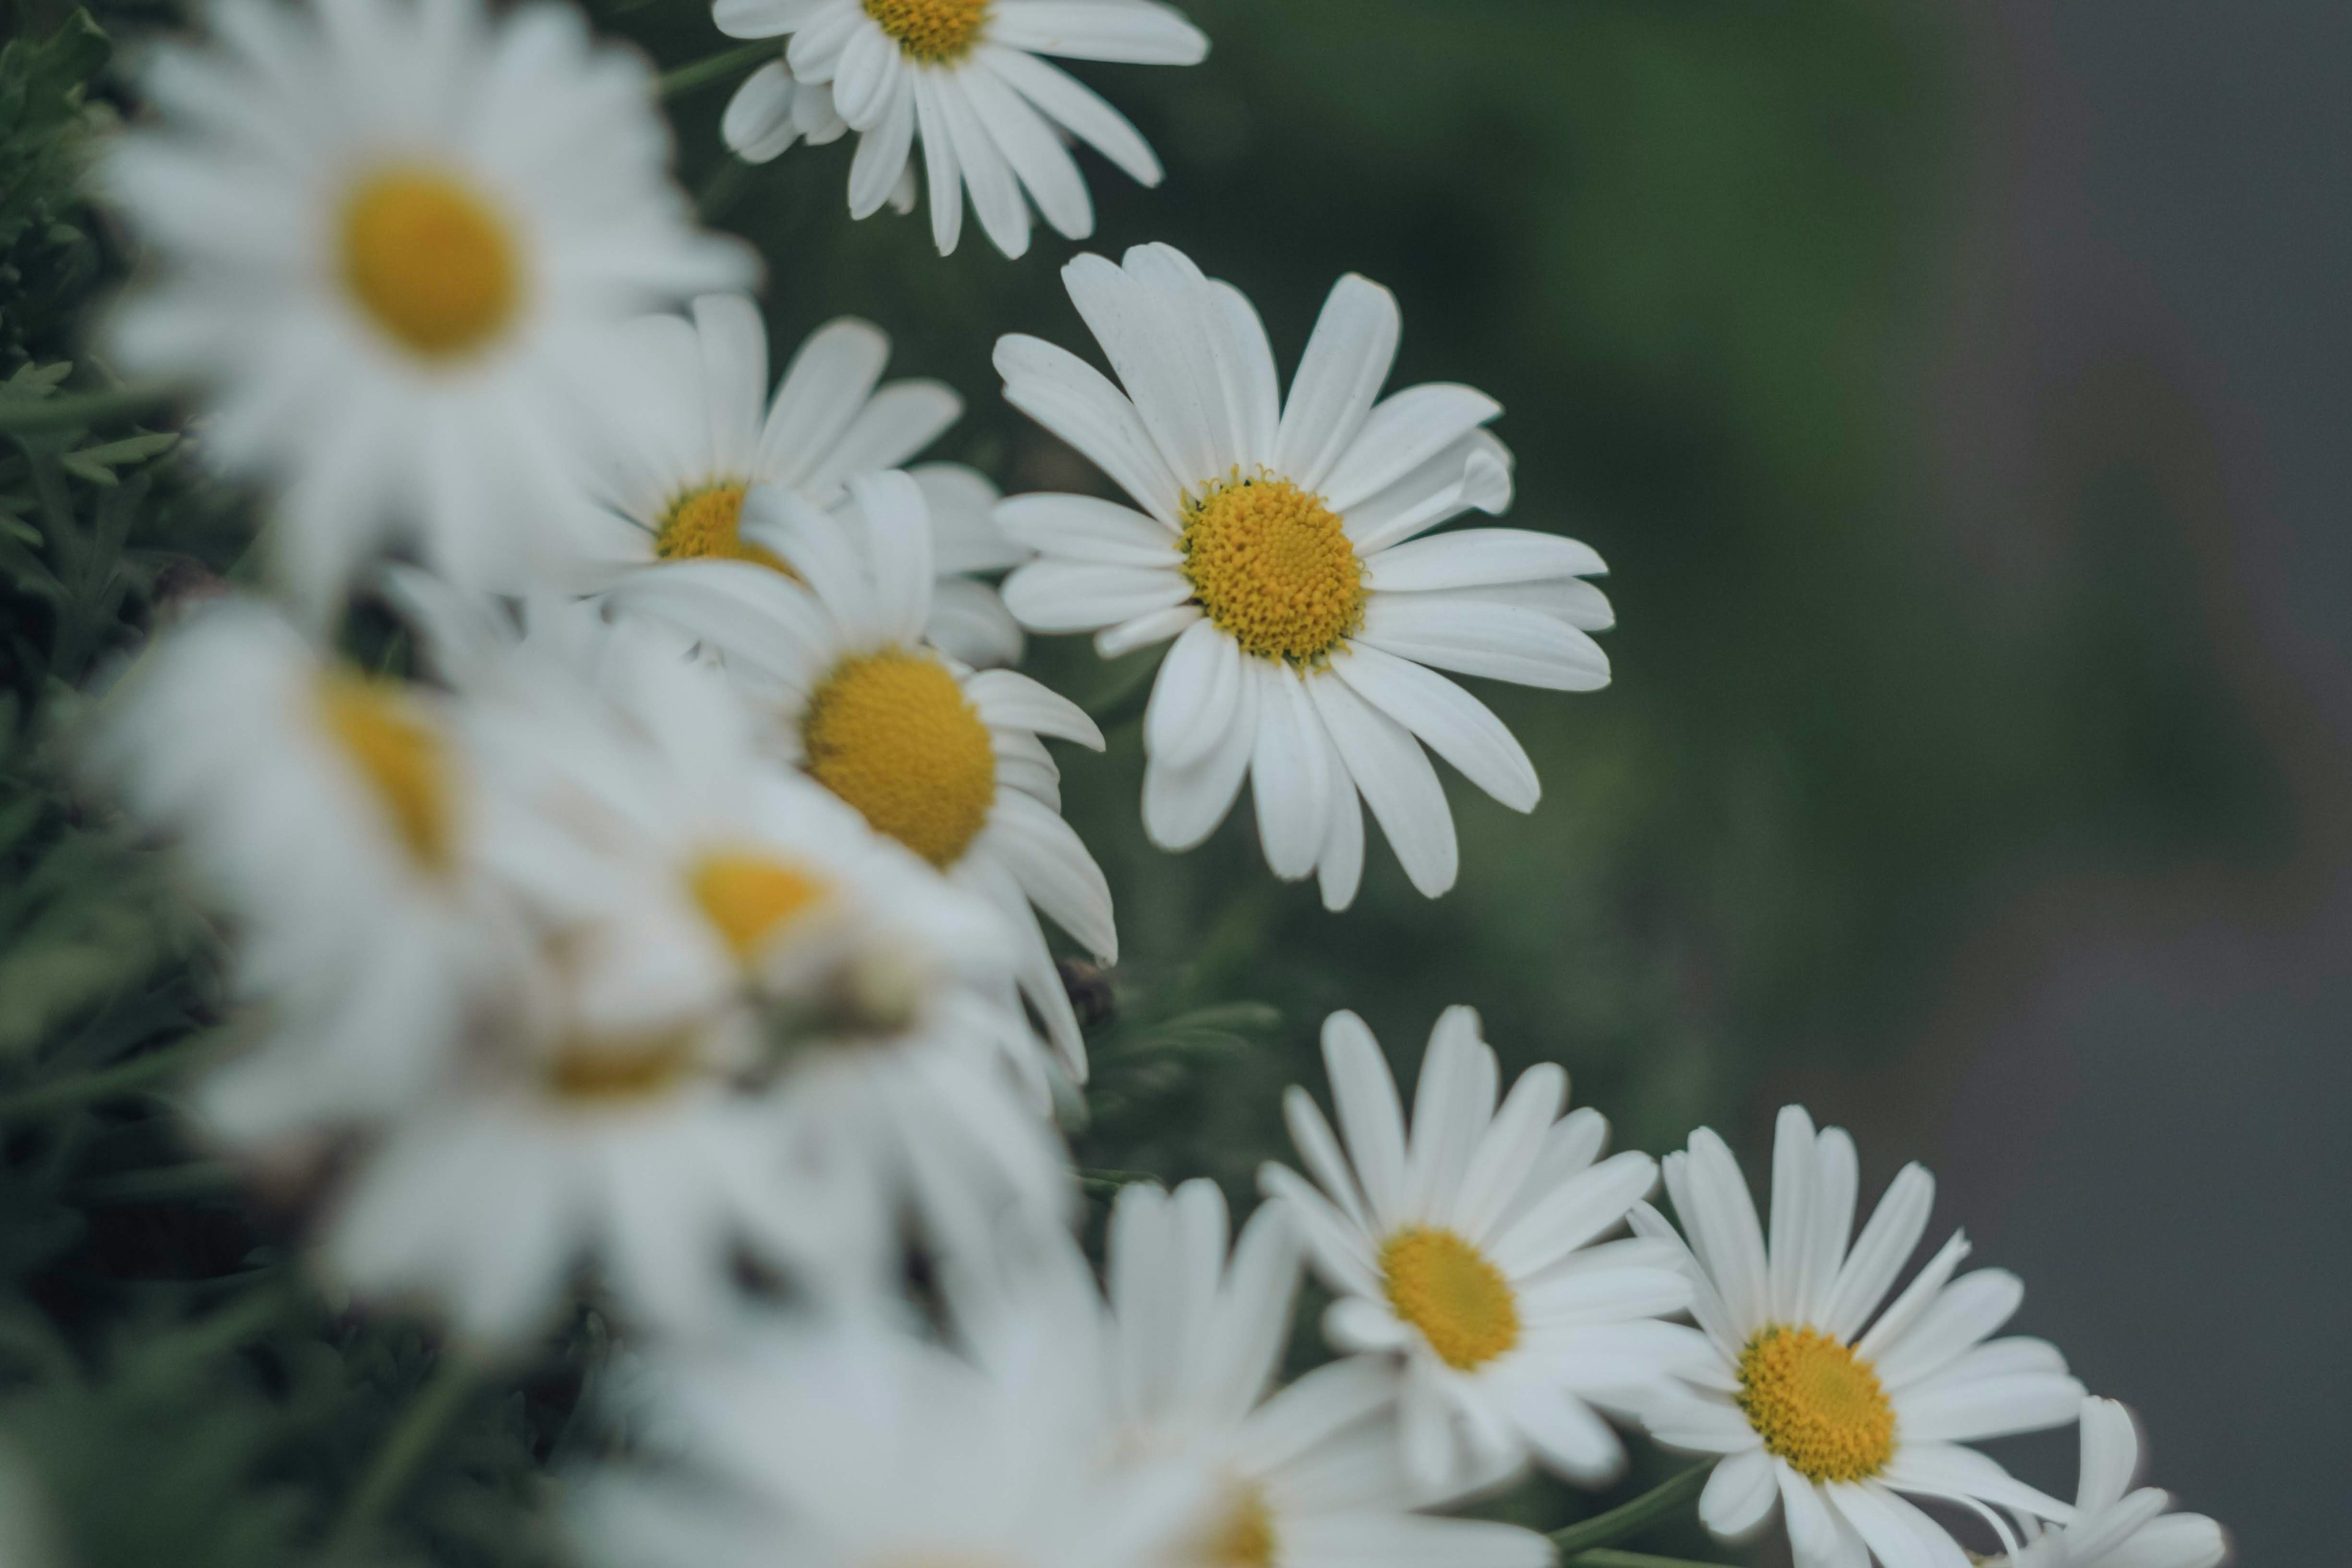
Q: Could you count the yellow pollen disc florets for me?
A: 11